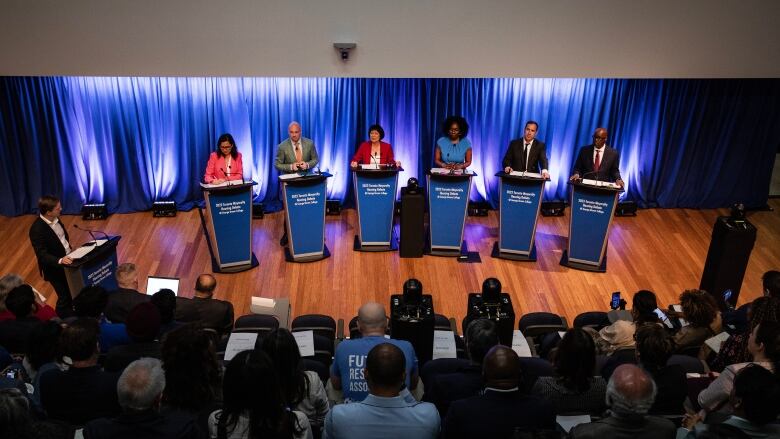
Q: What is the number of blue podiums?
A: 7